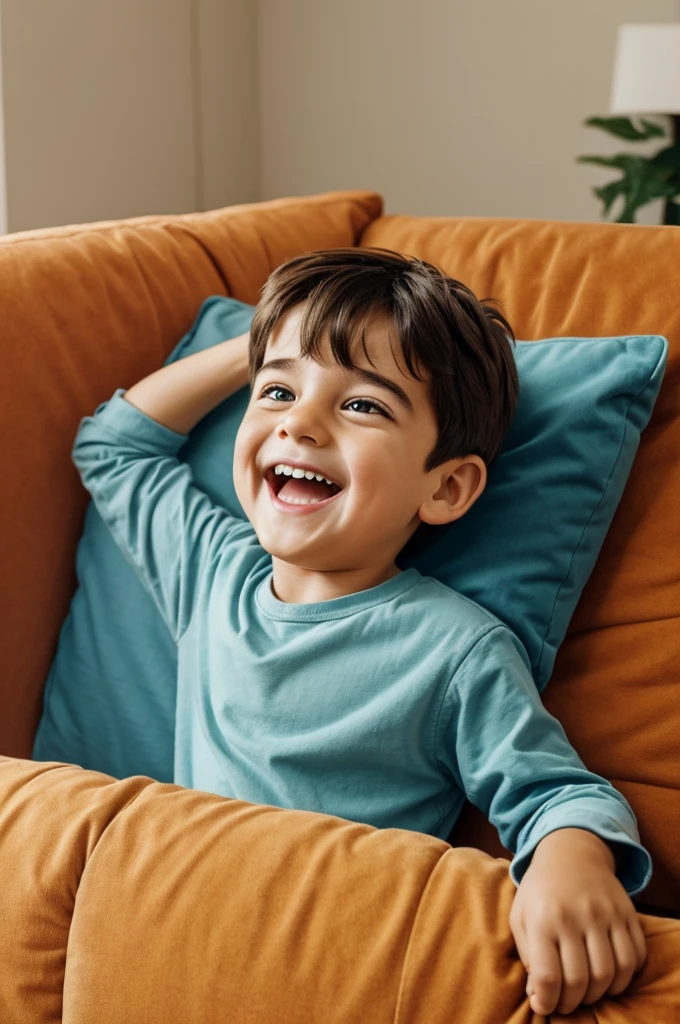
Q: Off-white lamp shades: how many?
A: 1